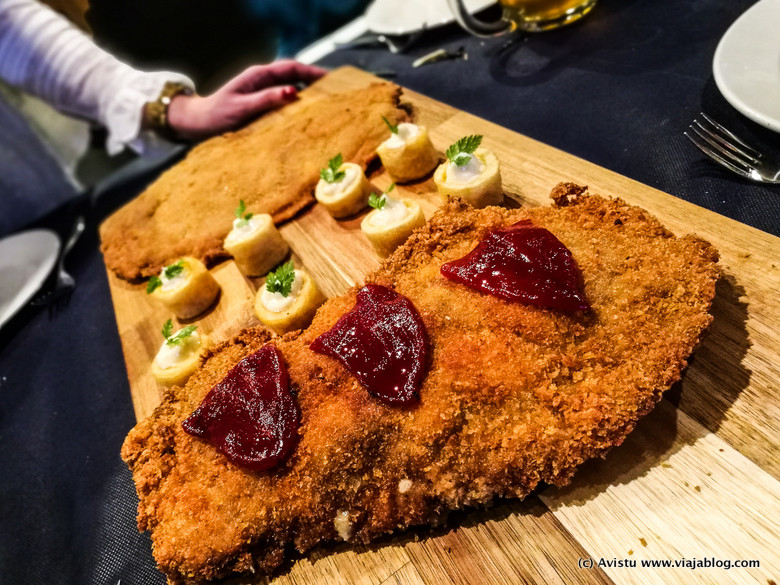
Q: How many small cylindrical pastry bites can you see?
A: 8